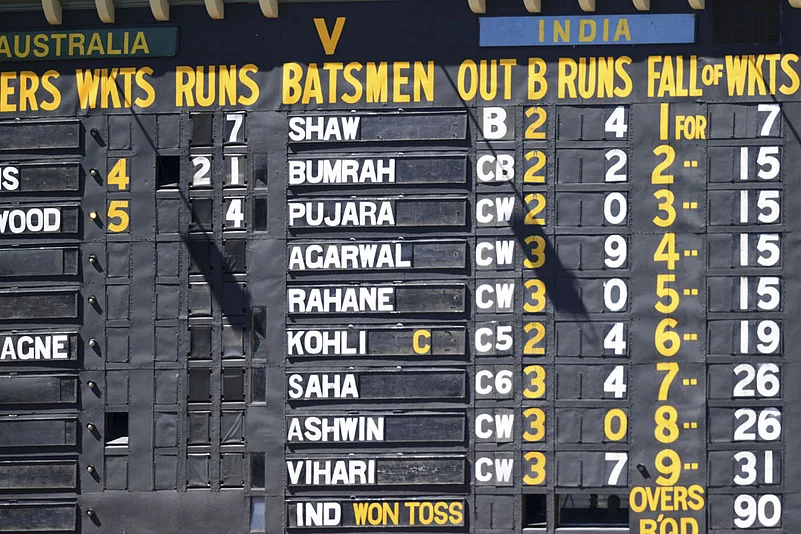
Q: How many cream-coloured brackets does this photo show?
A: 11